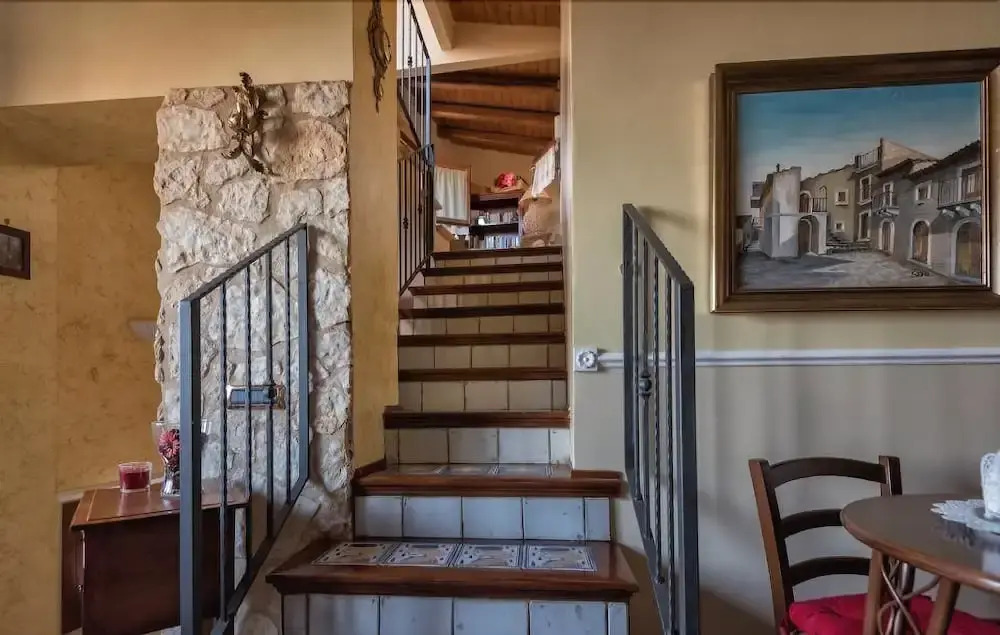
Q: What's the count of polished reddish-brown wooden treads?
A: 9